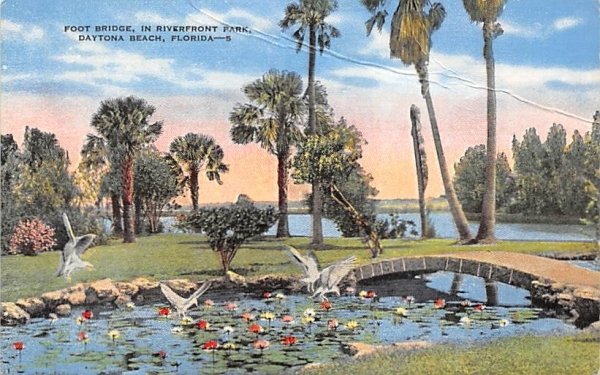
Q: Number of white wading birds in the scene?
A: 4